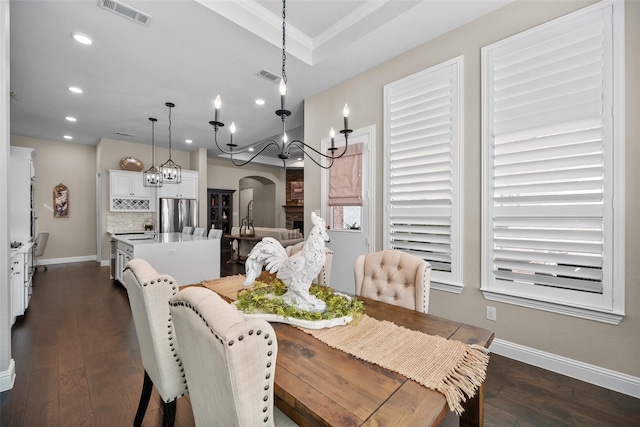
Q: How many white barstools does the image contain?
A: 3